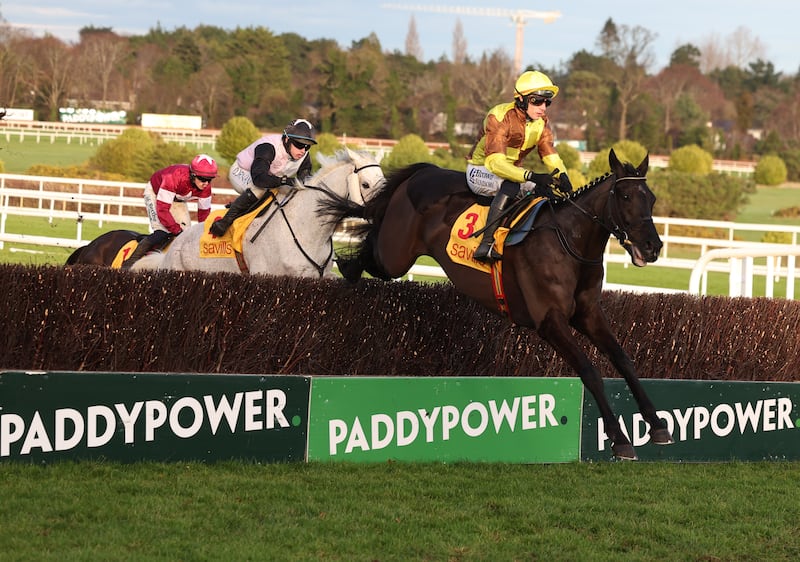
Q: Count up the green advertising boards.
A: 3